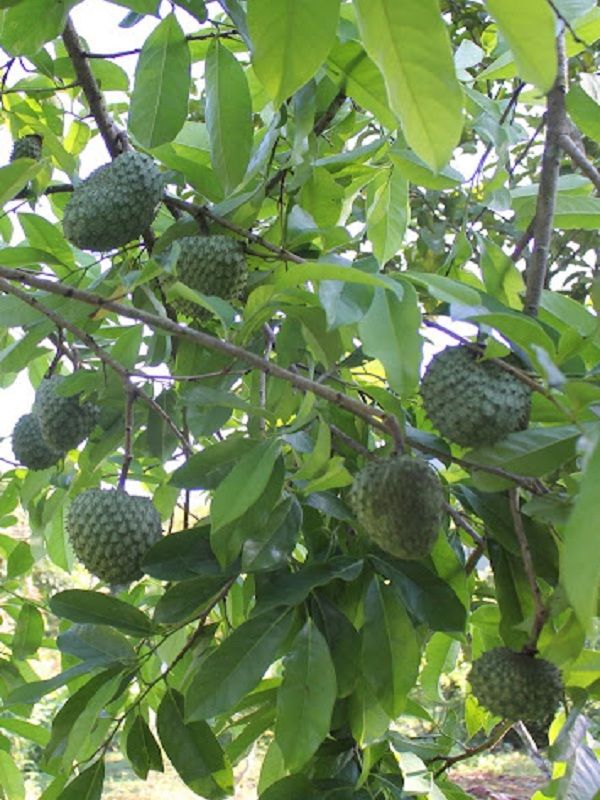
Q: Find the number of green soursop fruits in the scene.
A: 9